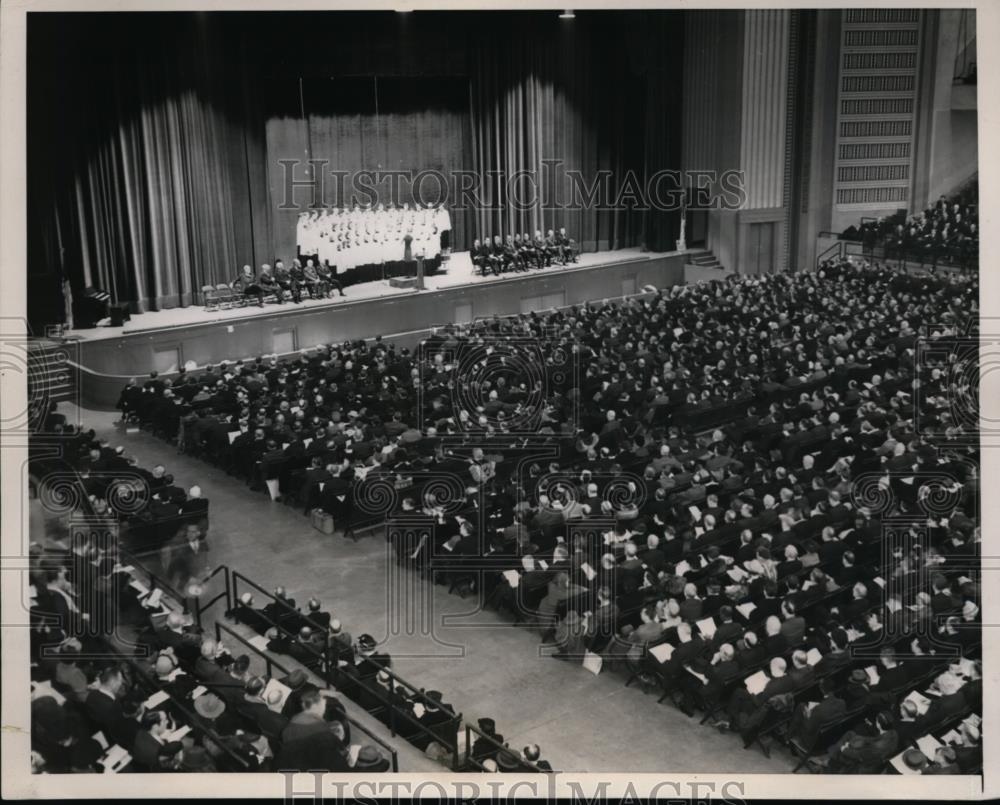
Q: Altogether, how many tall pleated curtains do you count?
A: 2